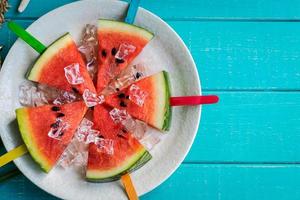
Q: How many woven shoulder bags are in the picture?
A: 0